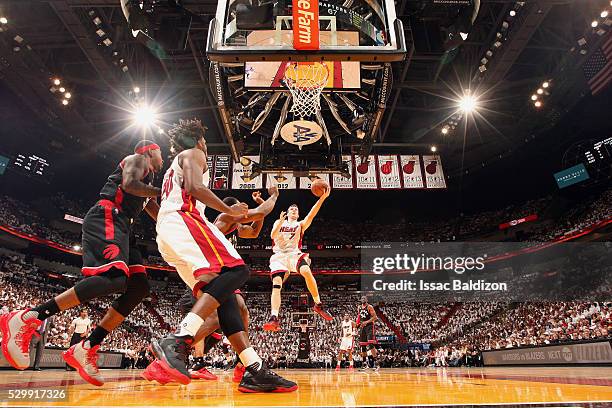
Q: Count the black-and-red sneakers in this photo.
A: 2